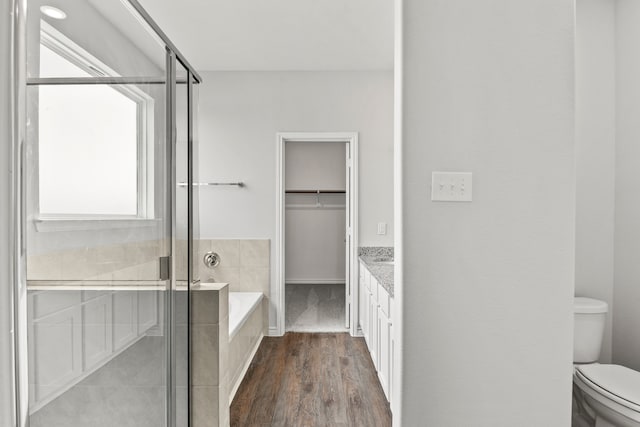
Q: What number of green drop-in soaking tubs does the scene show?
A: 0